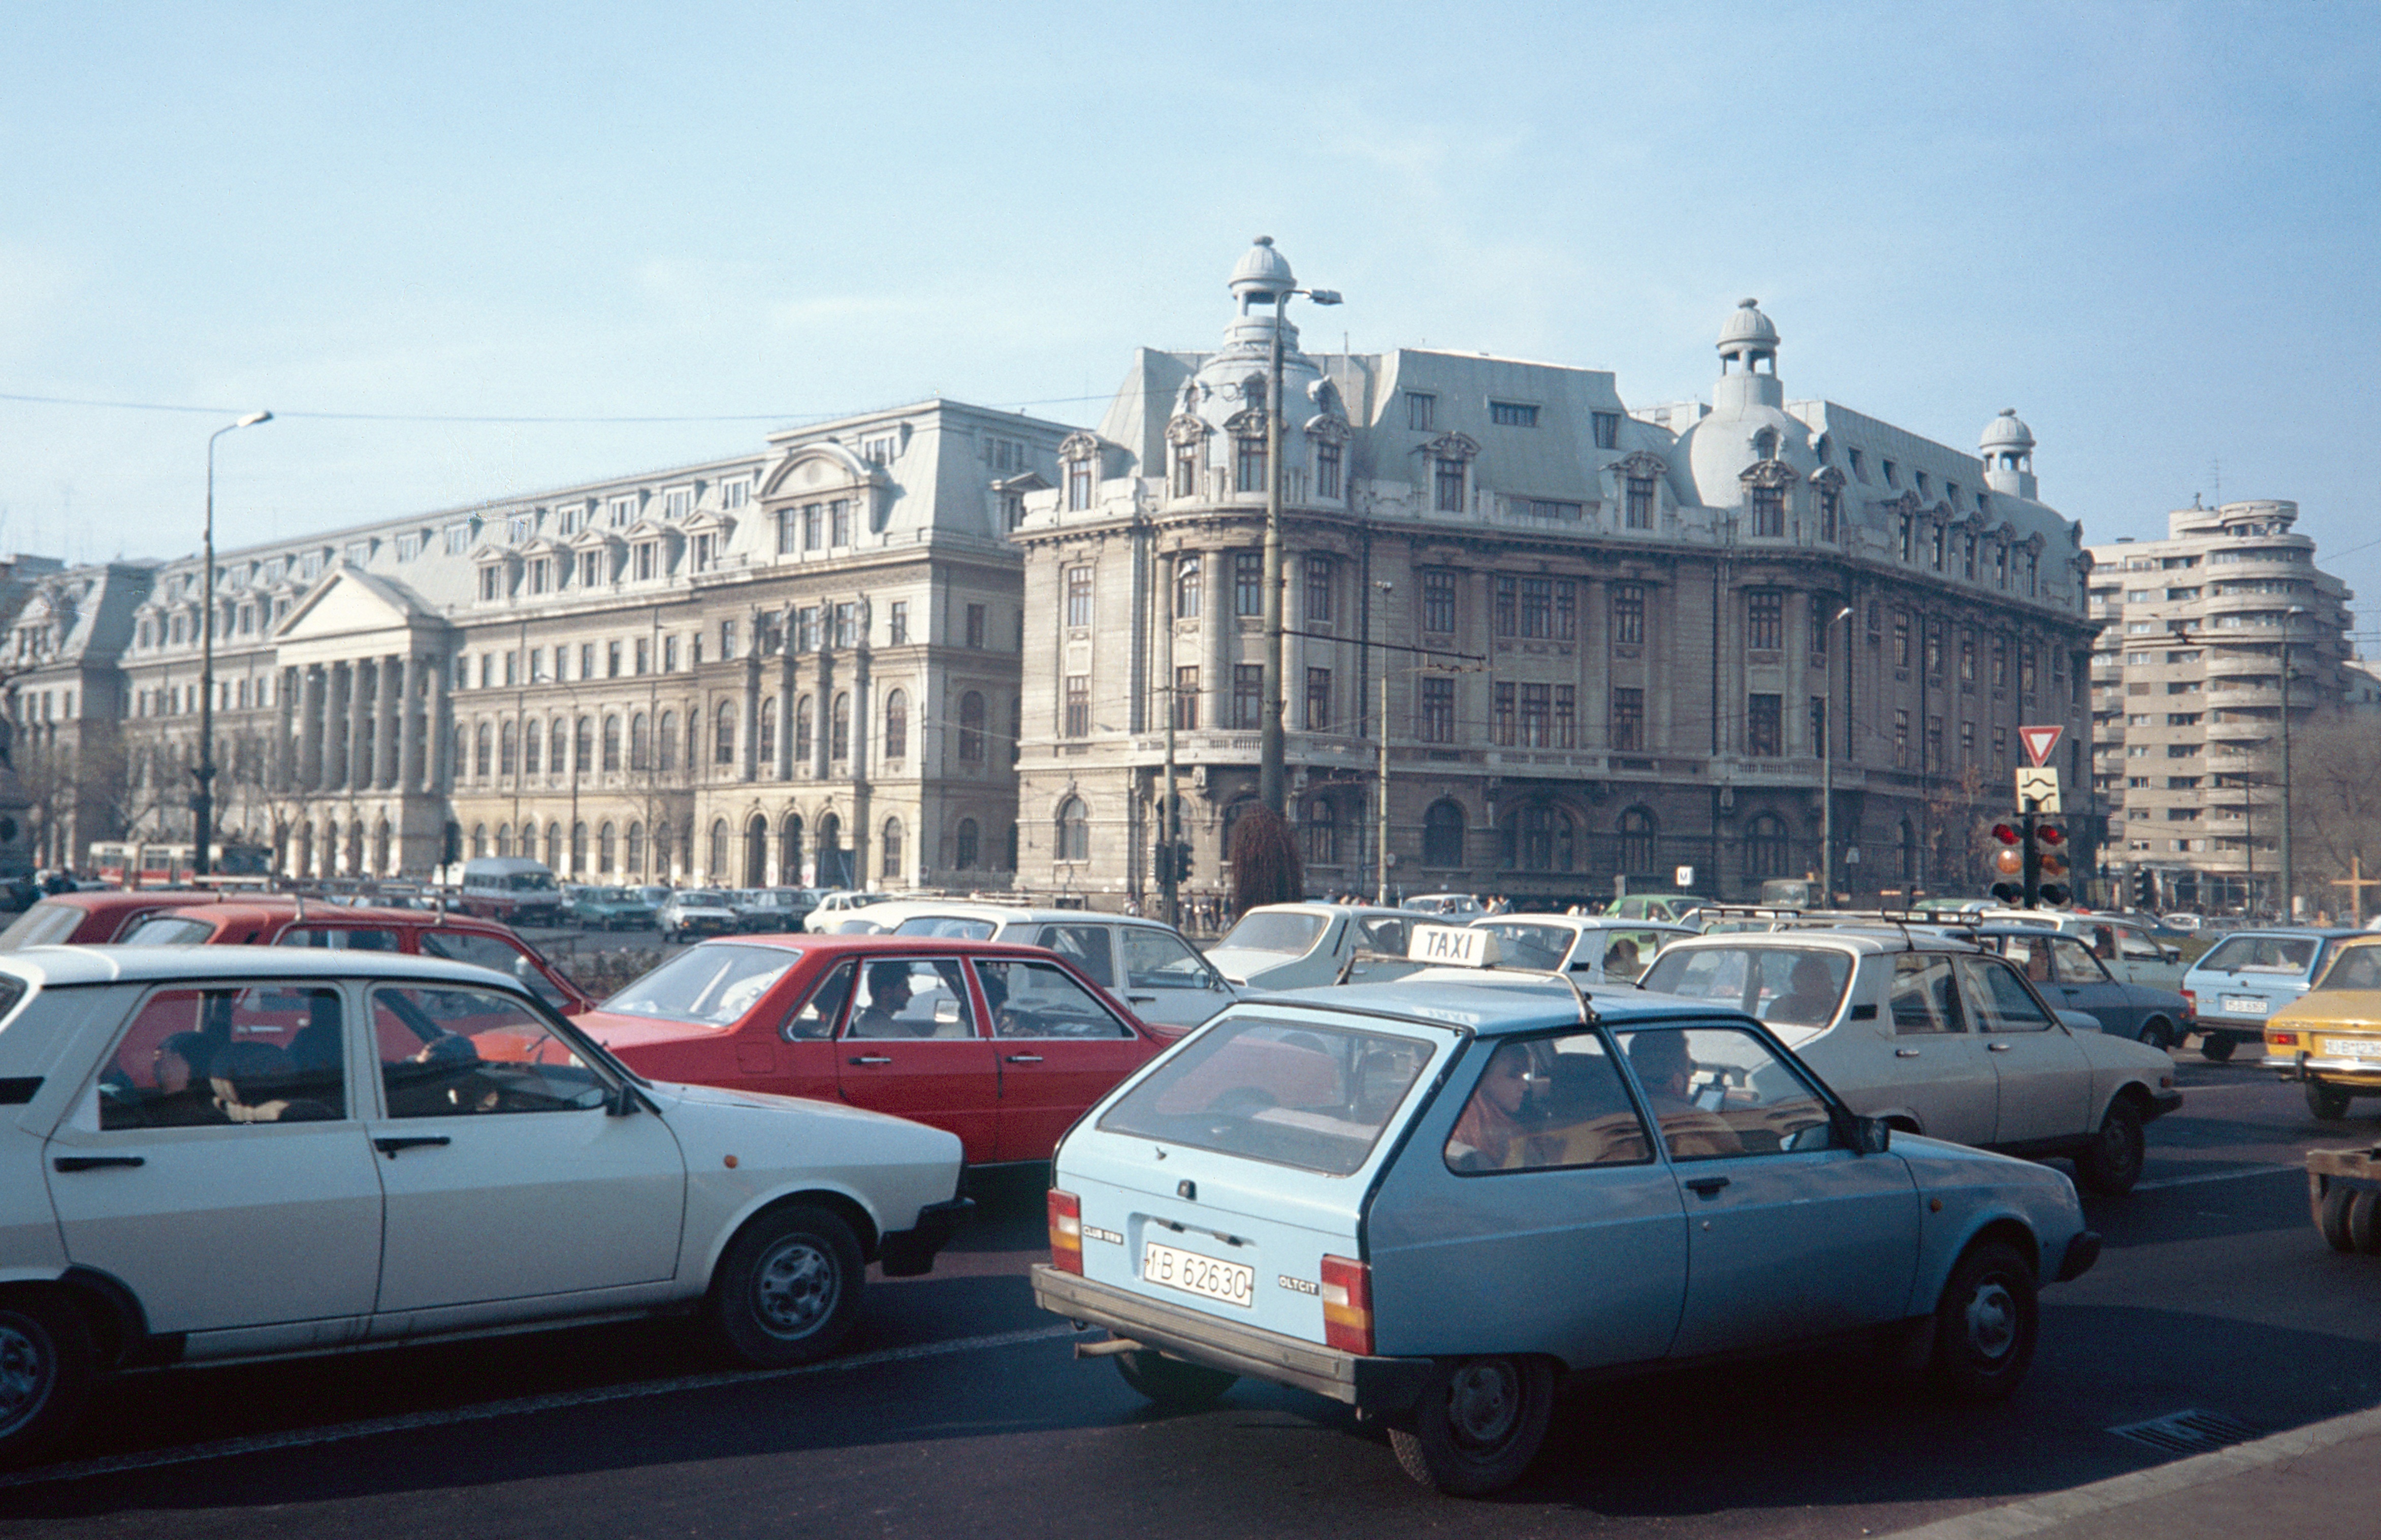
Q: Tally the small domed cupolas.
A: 3